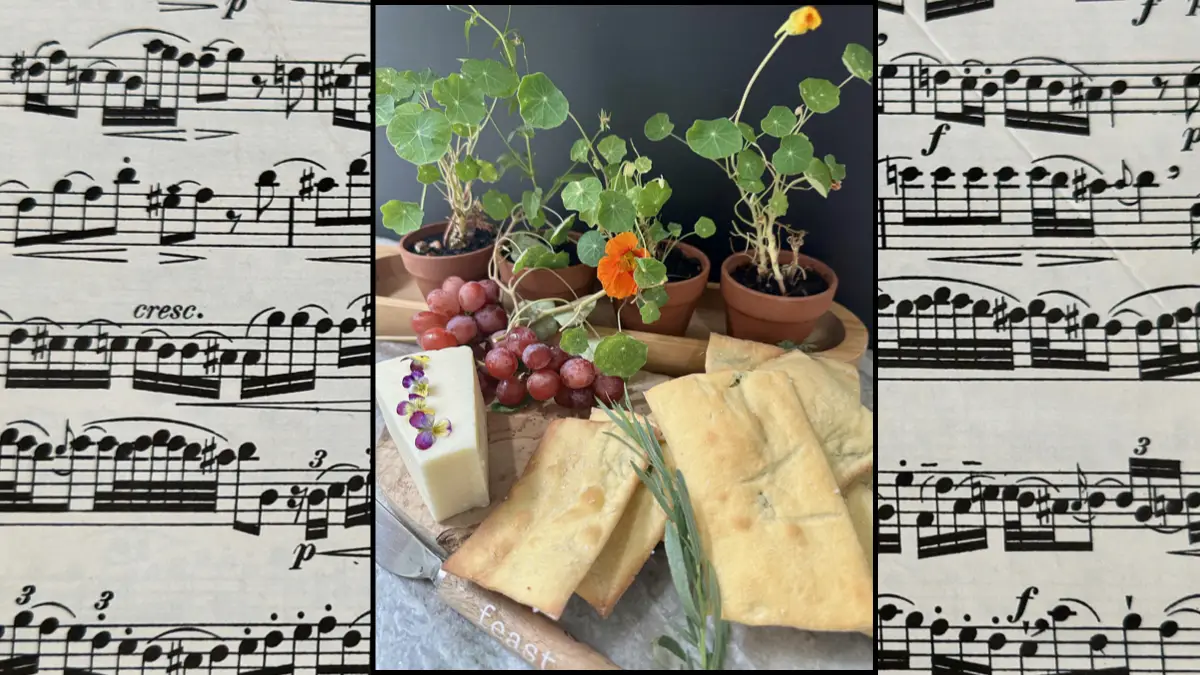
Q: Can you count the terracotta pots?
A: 4